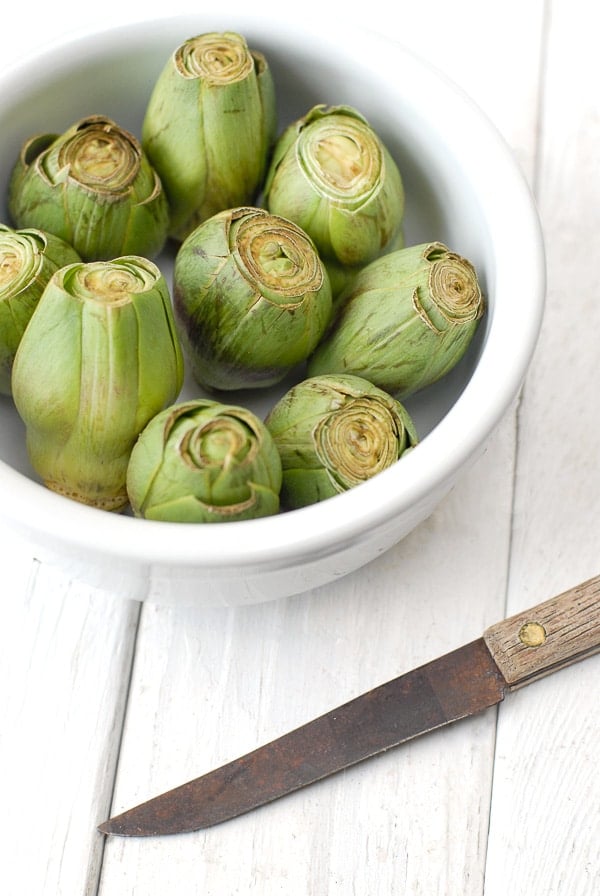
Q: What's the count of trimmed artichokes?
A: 9